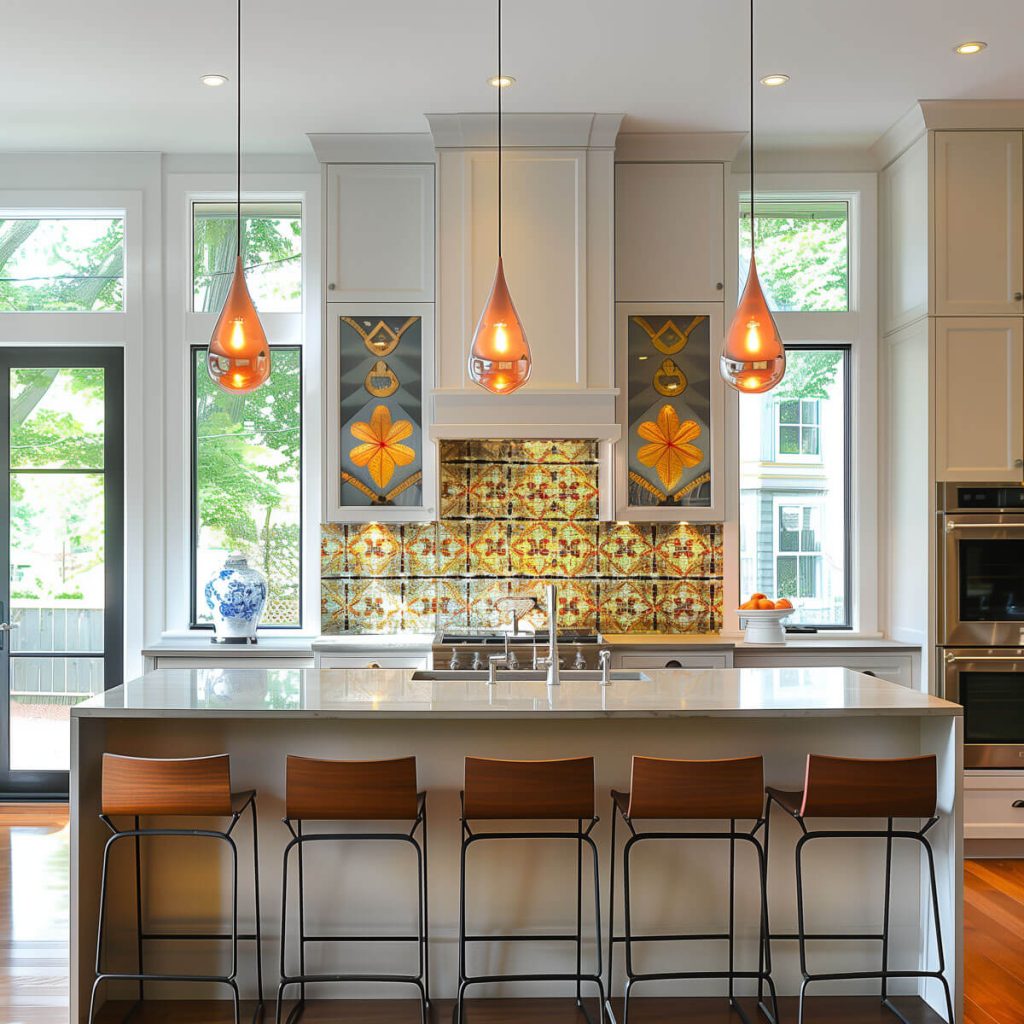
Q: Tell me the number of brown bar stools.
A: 5